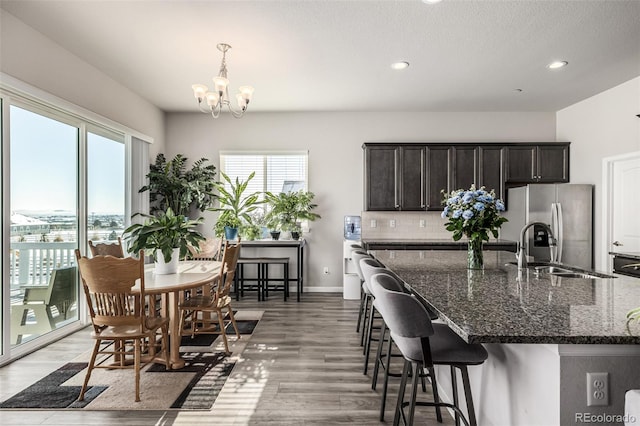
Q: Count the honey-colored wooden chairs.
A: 4